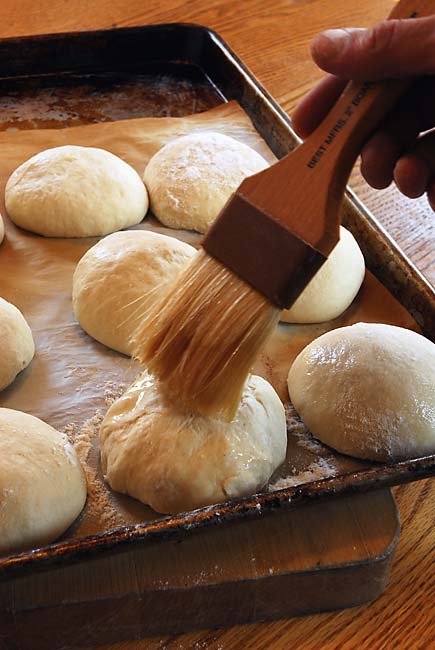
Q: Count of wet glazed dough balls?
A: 2